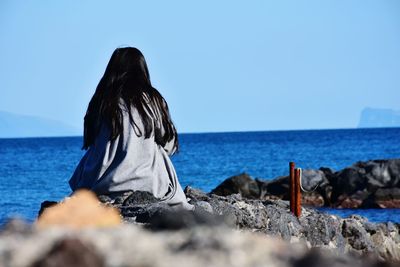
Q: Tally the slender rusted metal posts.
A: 2